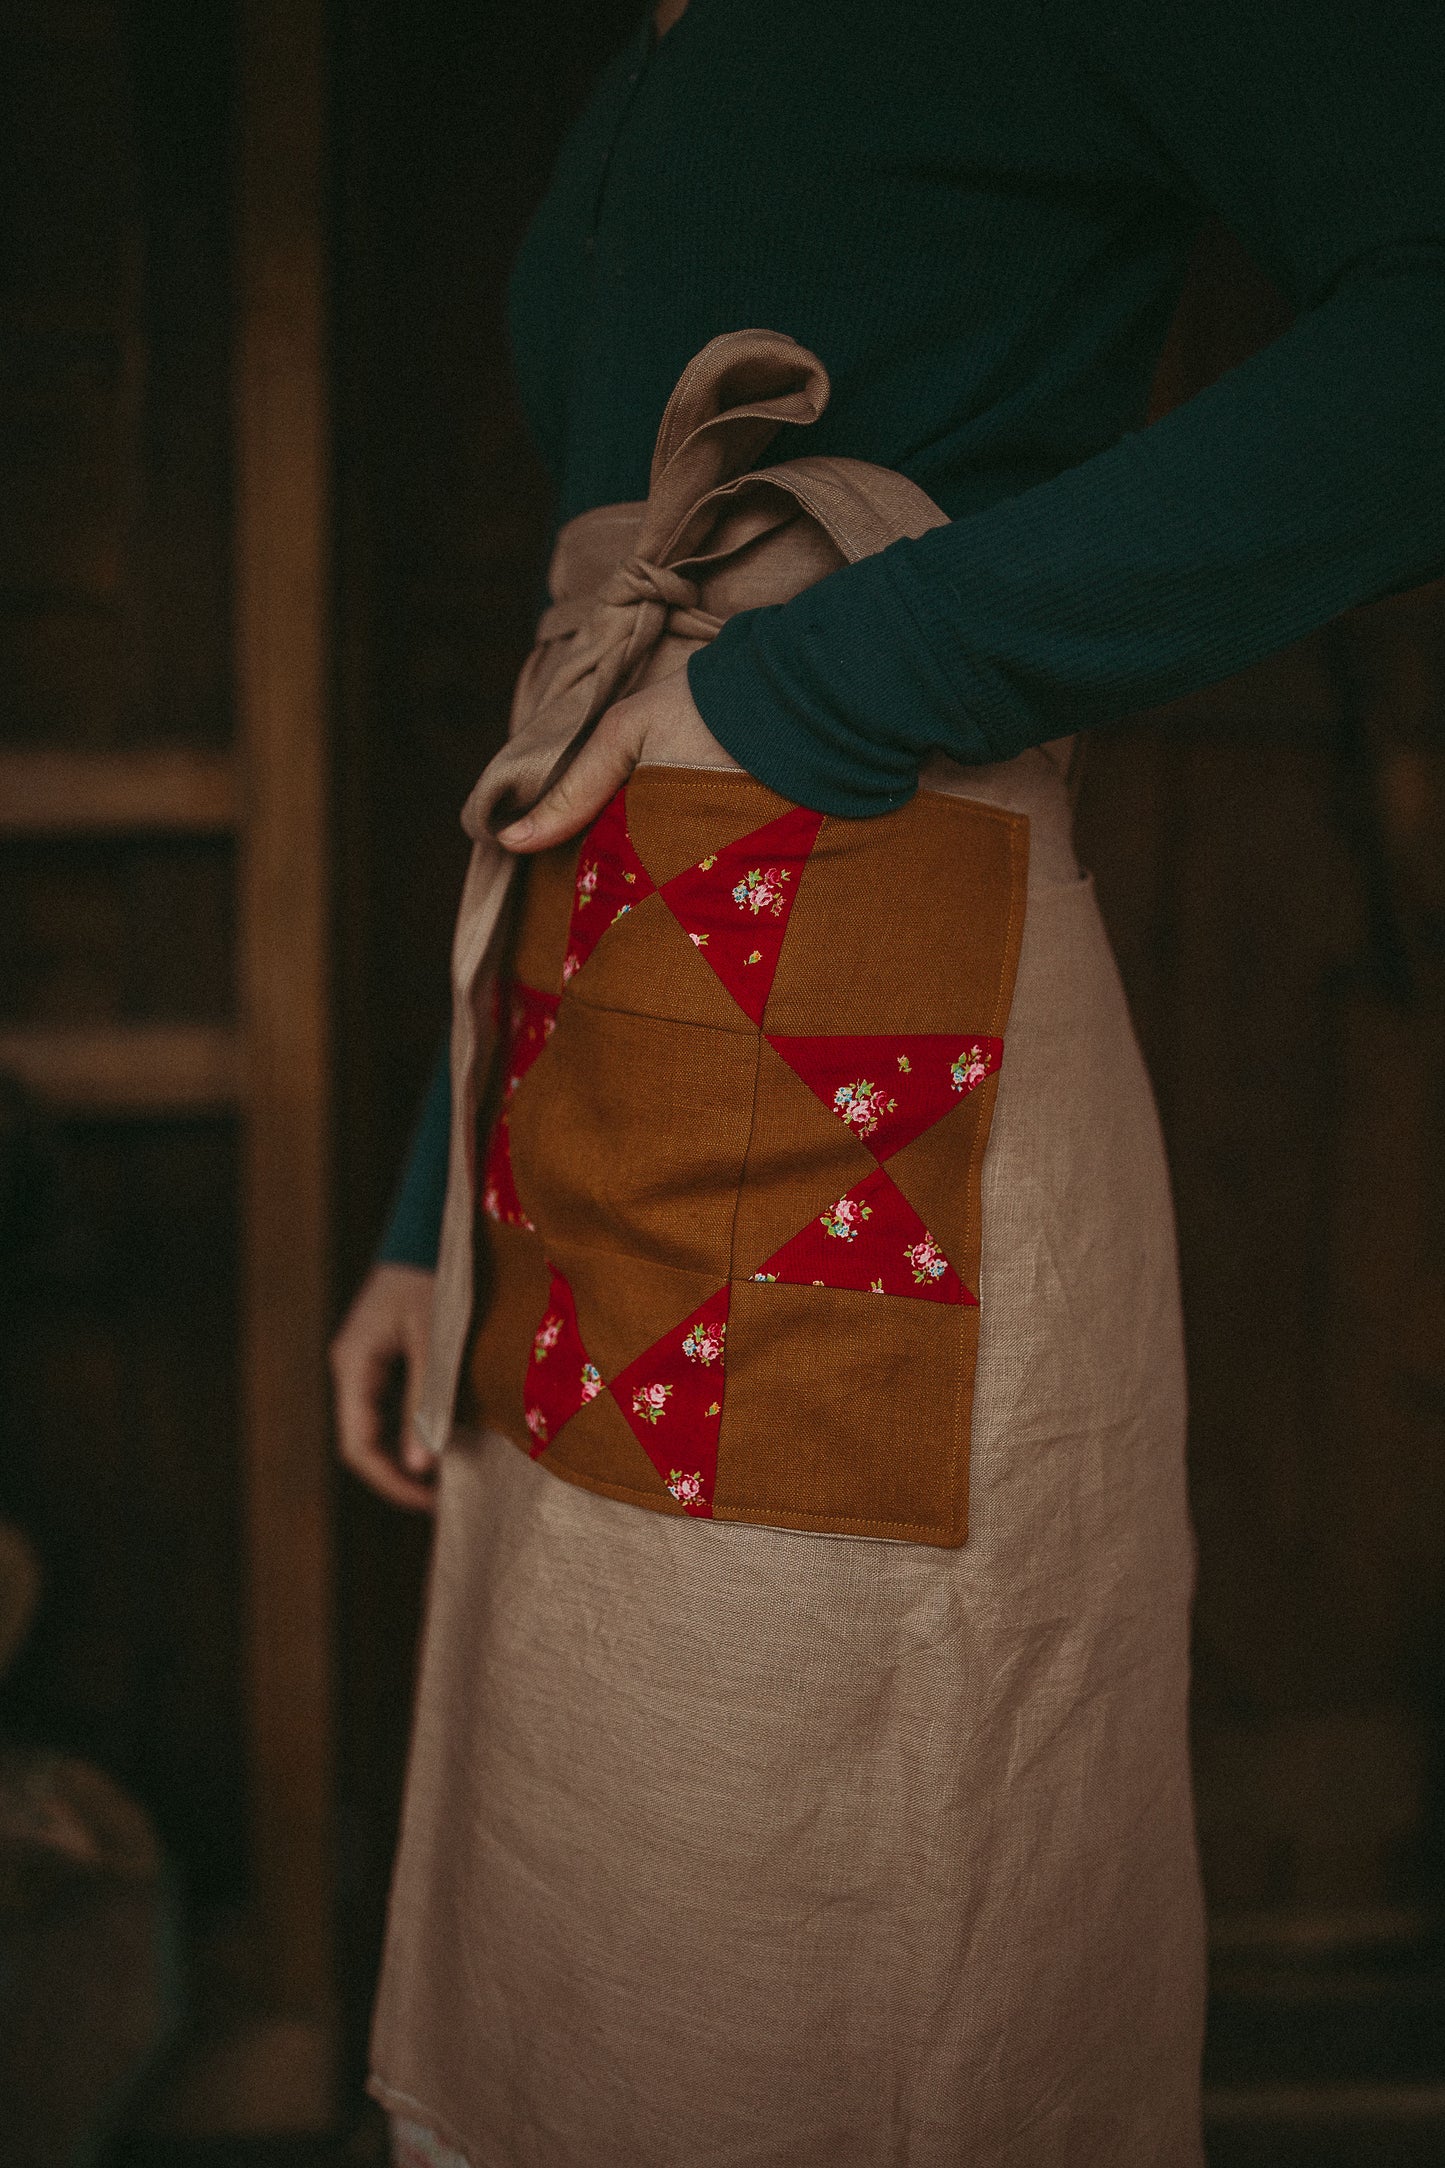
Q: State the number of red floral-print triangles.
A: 8